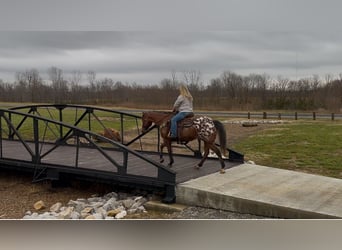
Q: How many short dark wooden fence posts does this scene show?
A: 6